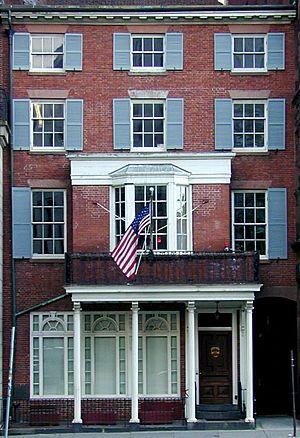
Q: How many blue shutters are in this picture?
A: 14